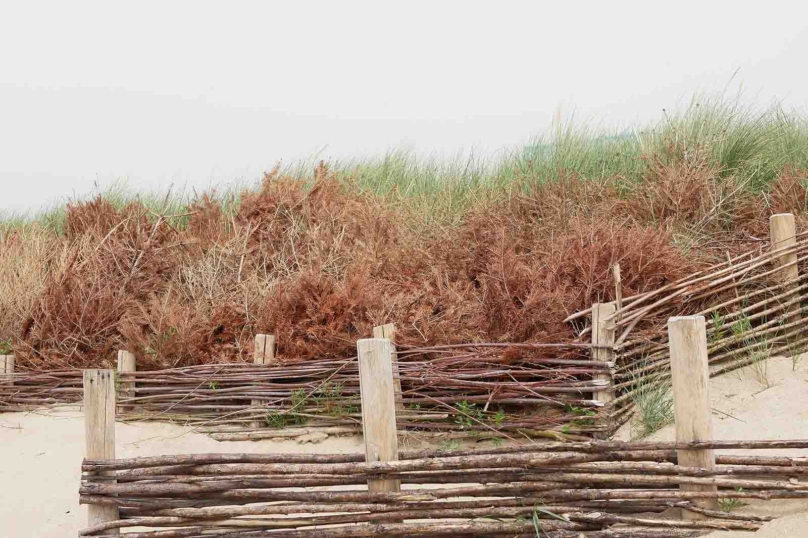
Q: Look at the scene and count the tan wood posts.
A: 9